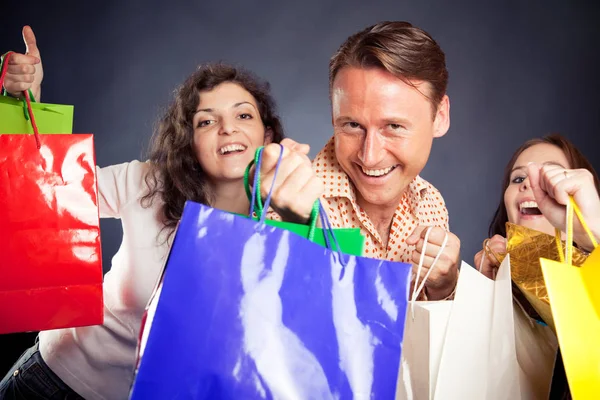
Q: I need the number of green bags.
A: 2